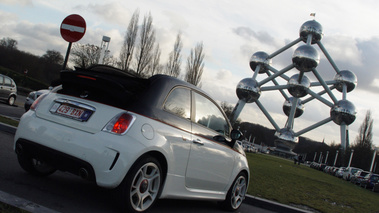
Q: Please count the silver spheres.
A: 9